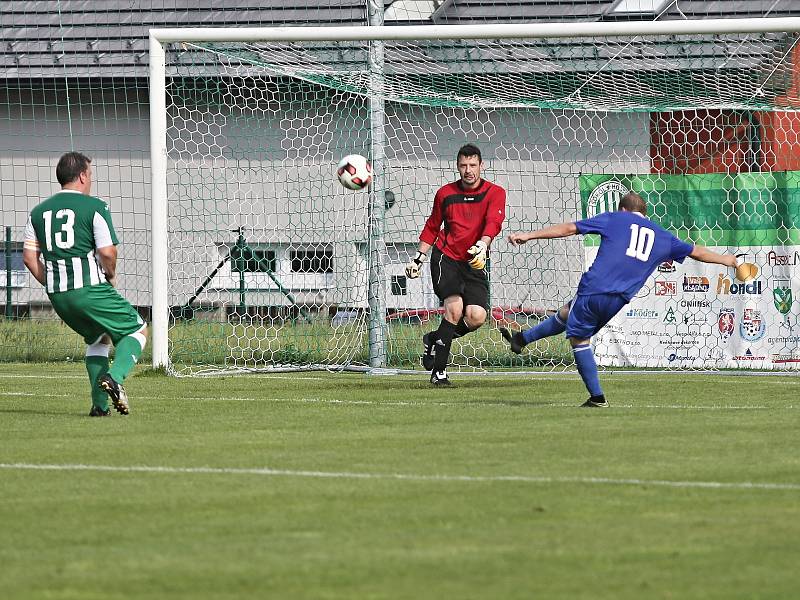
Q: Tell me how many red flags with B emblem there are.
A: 0